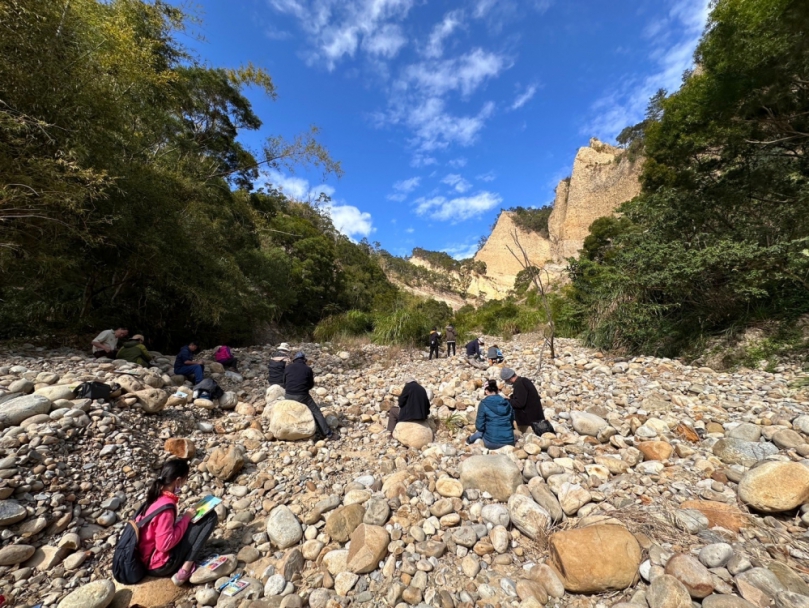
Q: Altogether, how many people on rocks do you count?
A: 14